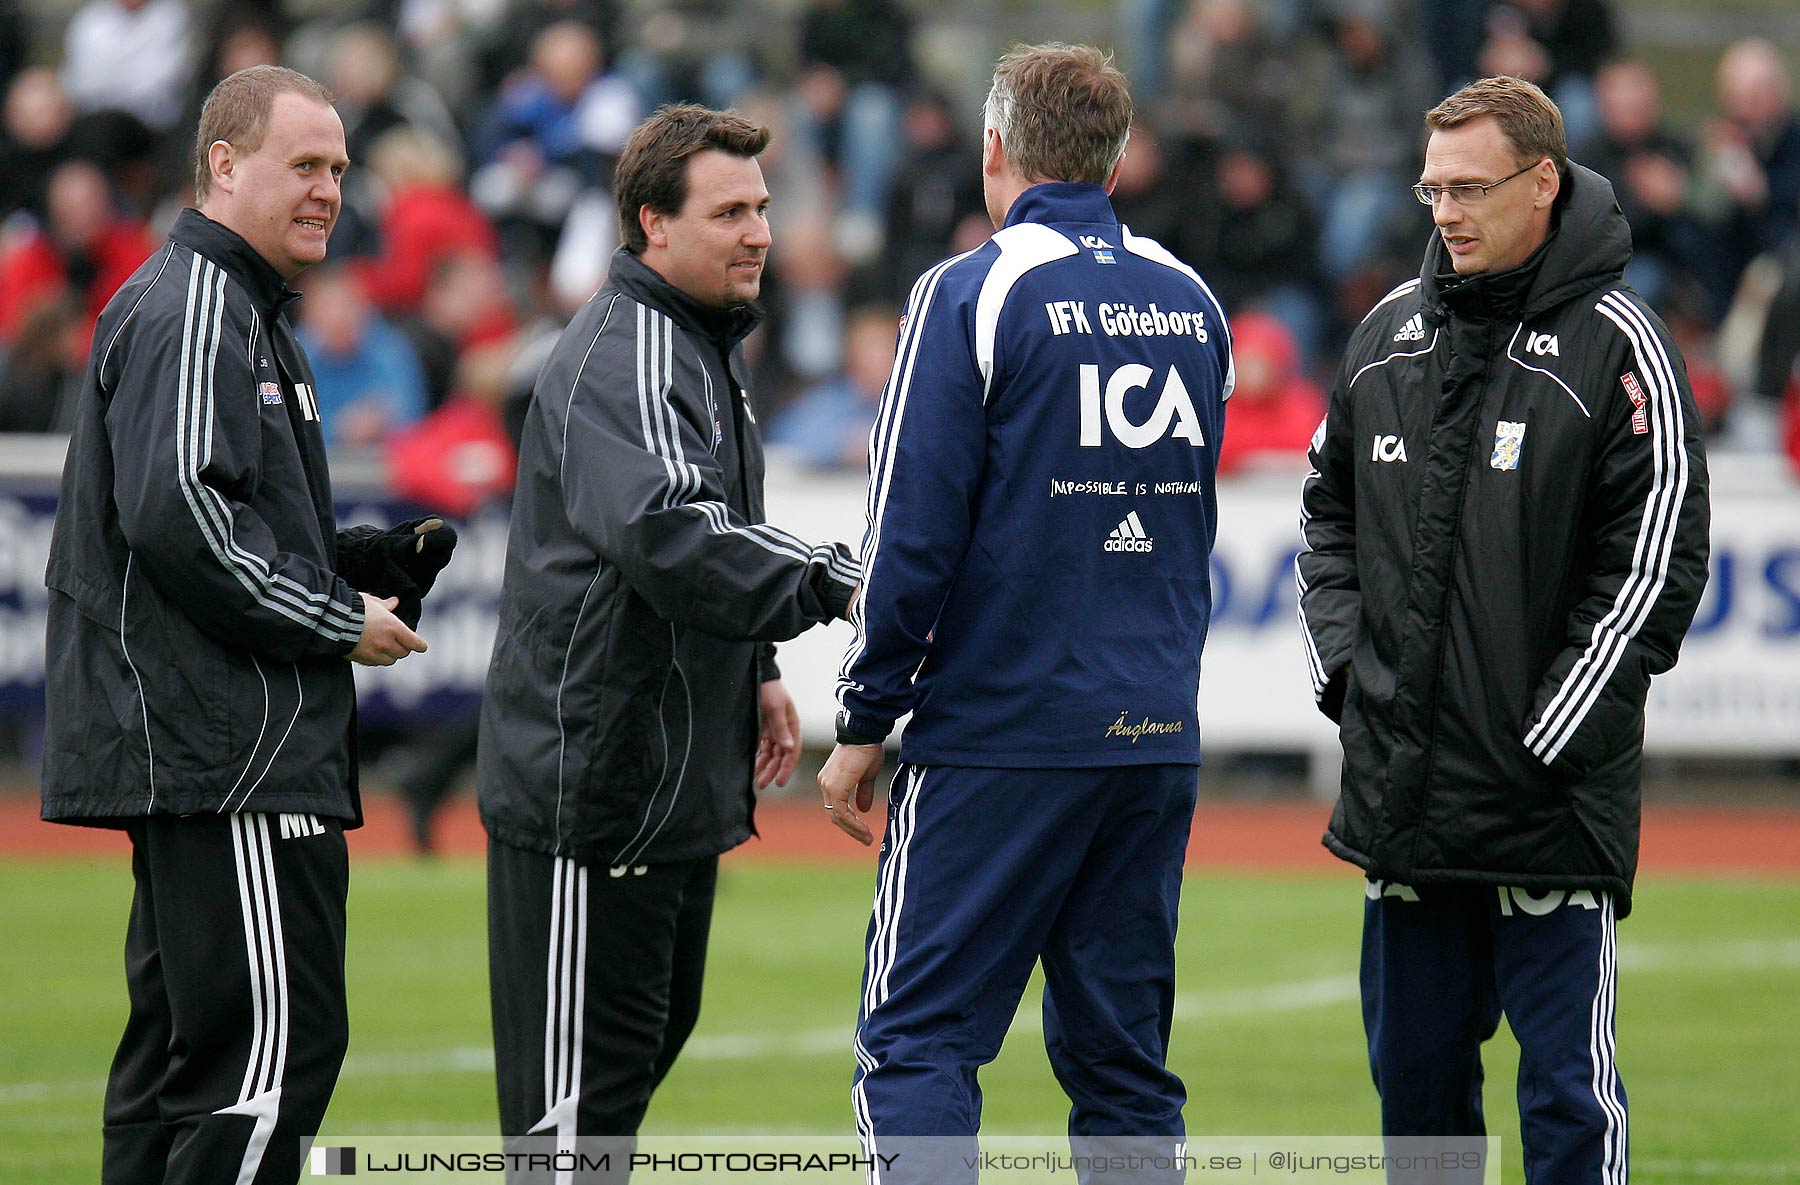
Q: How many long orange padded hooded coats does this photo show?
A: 0